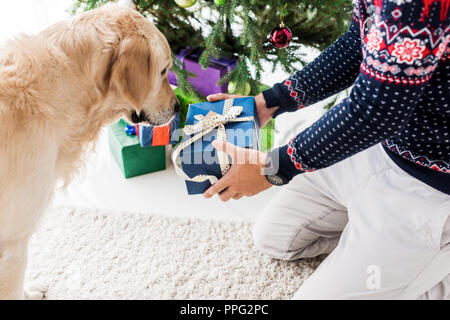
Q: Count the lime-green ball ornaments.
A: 3